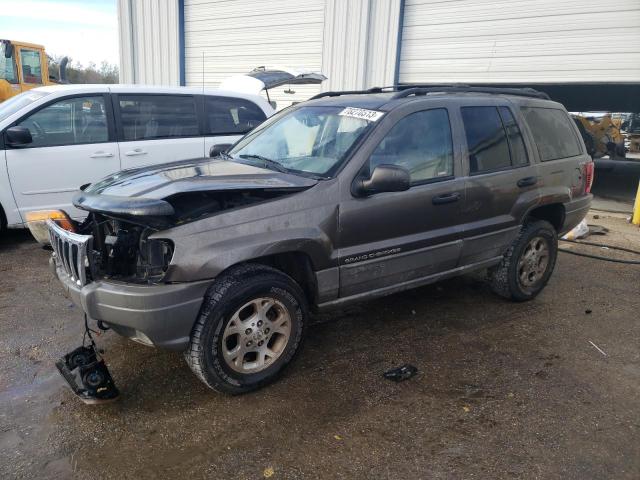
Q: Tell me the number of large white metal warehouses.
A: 1